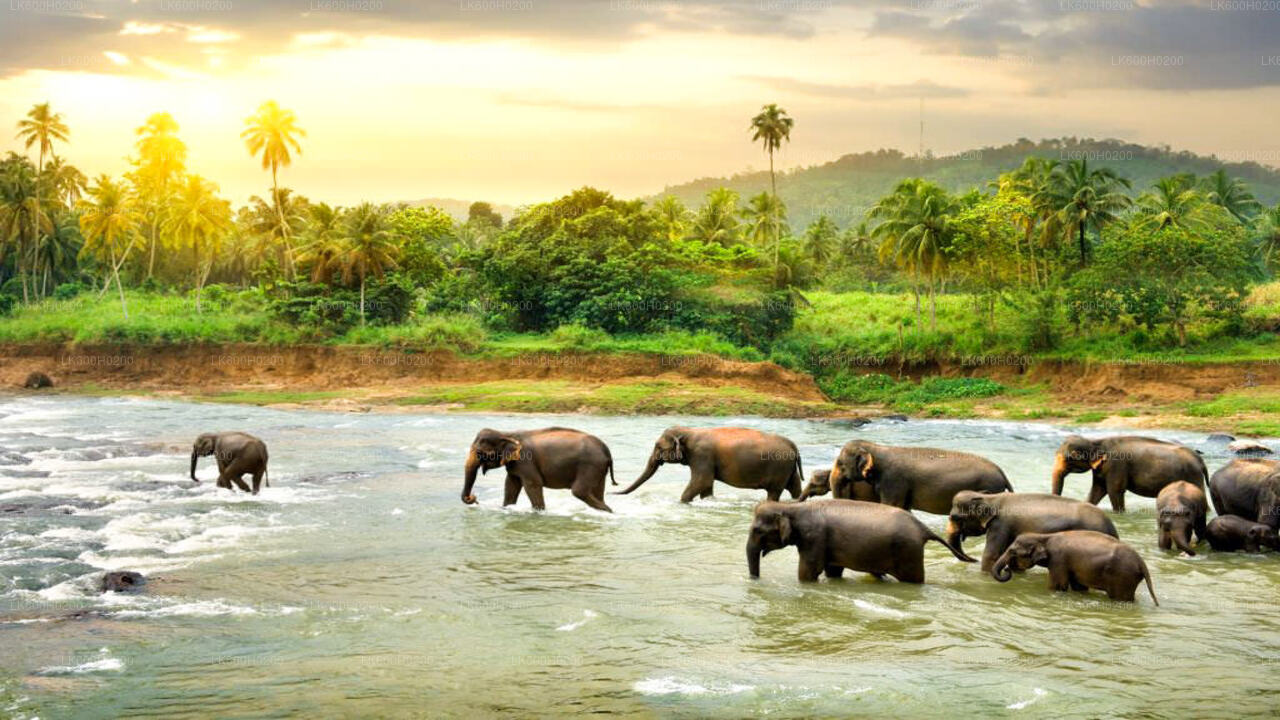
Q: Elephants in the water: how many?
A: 12